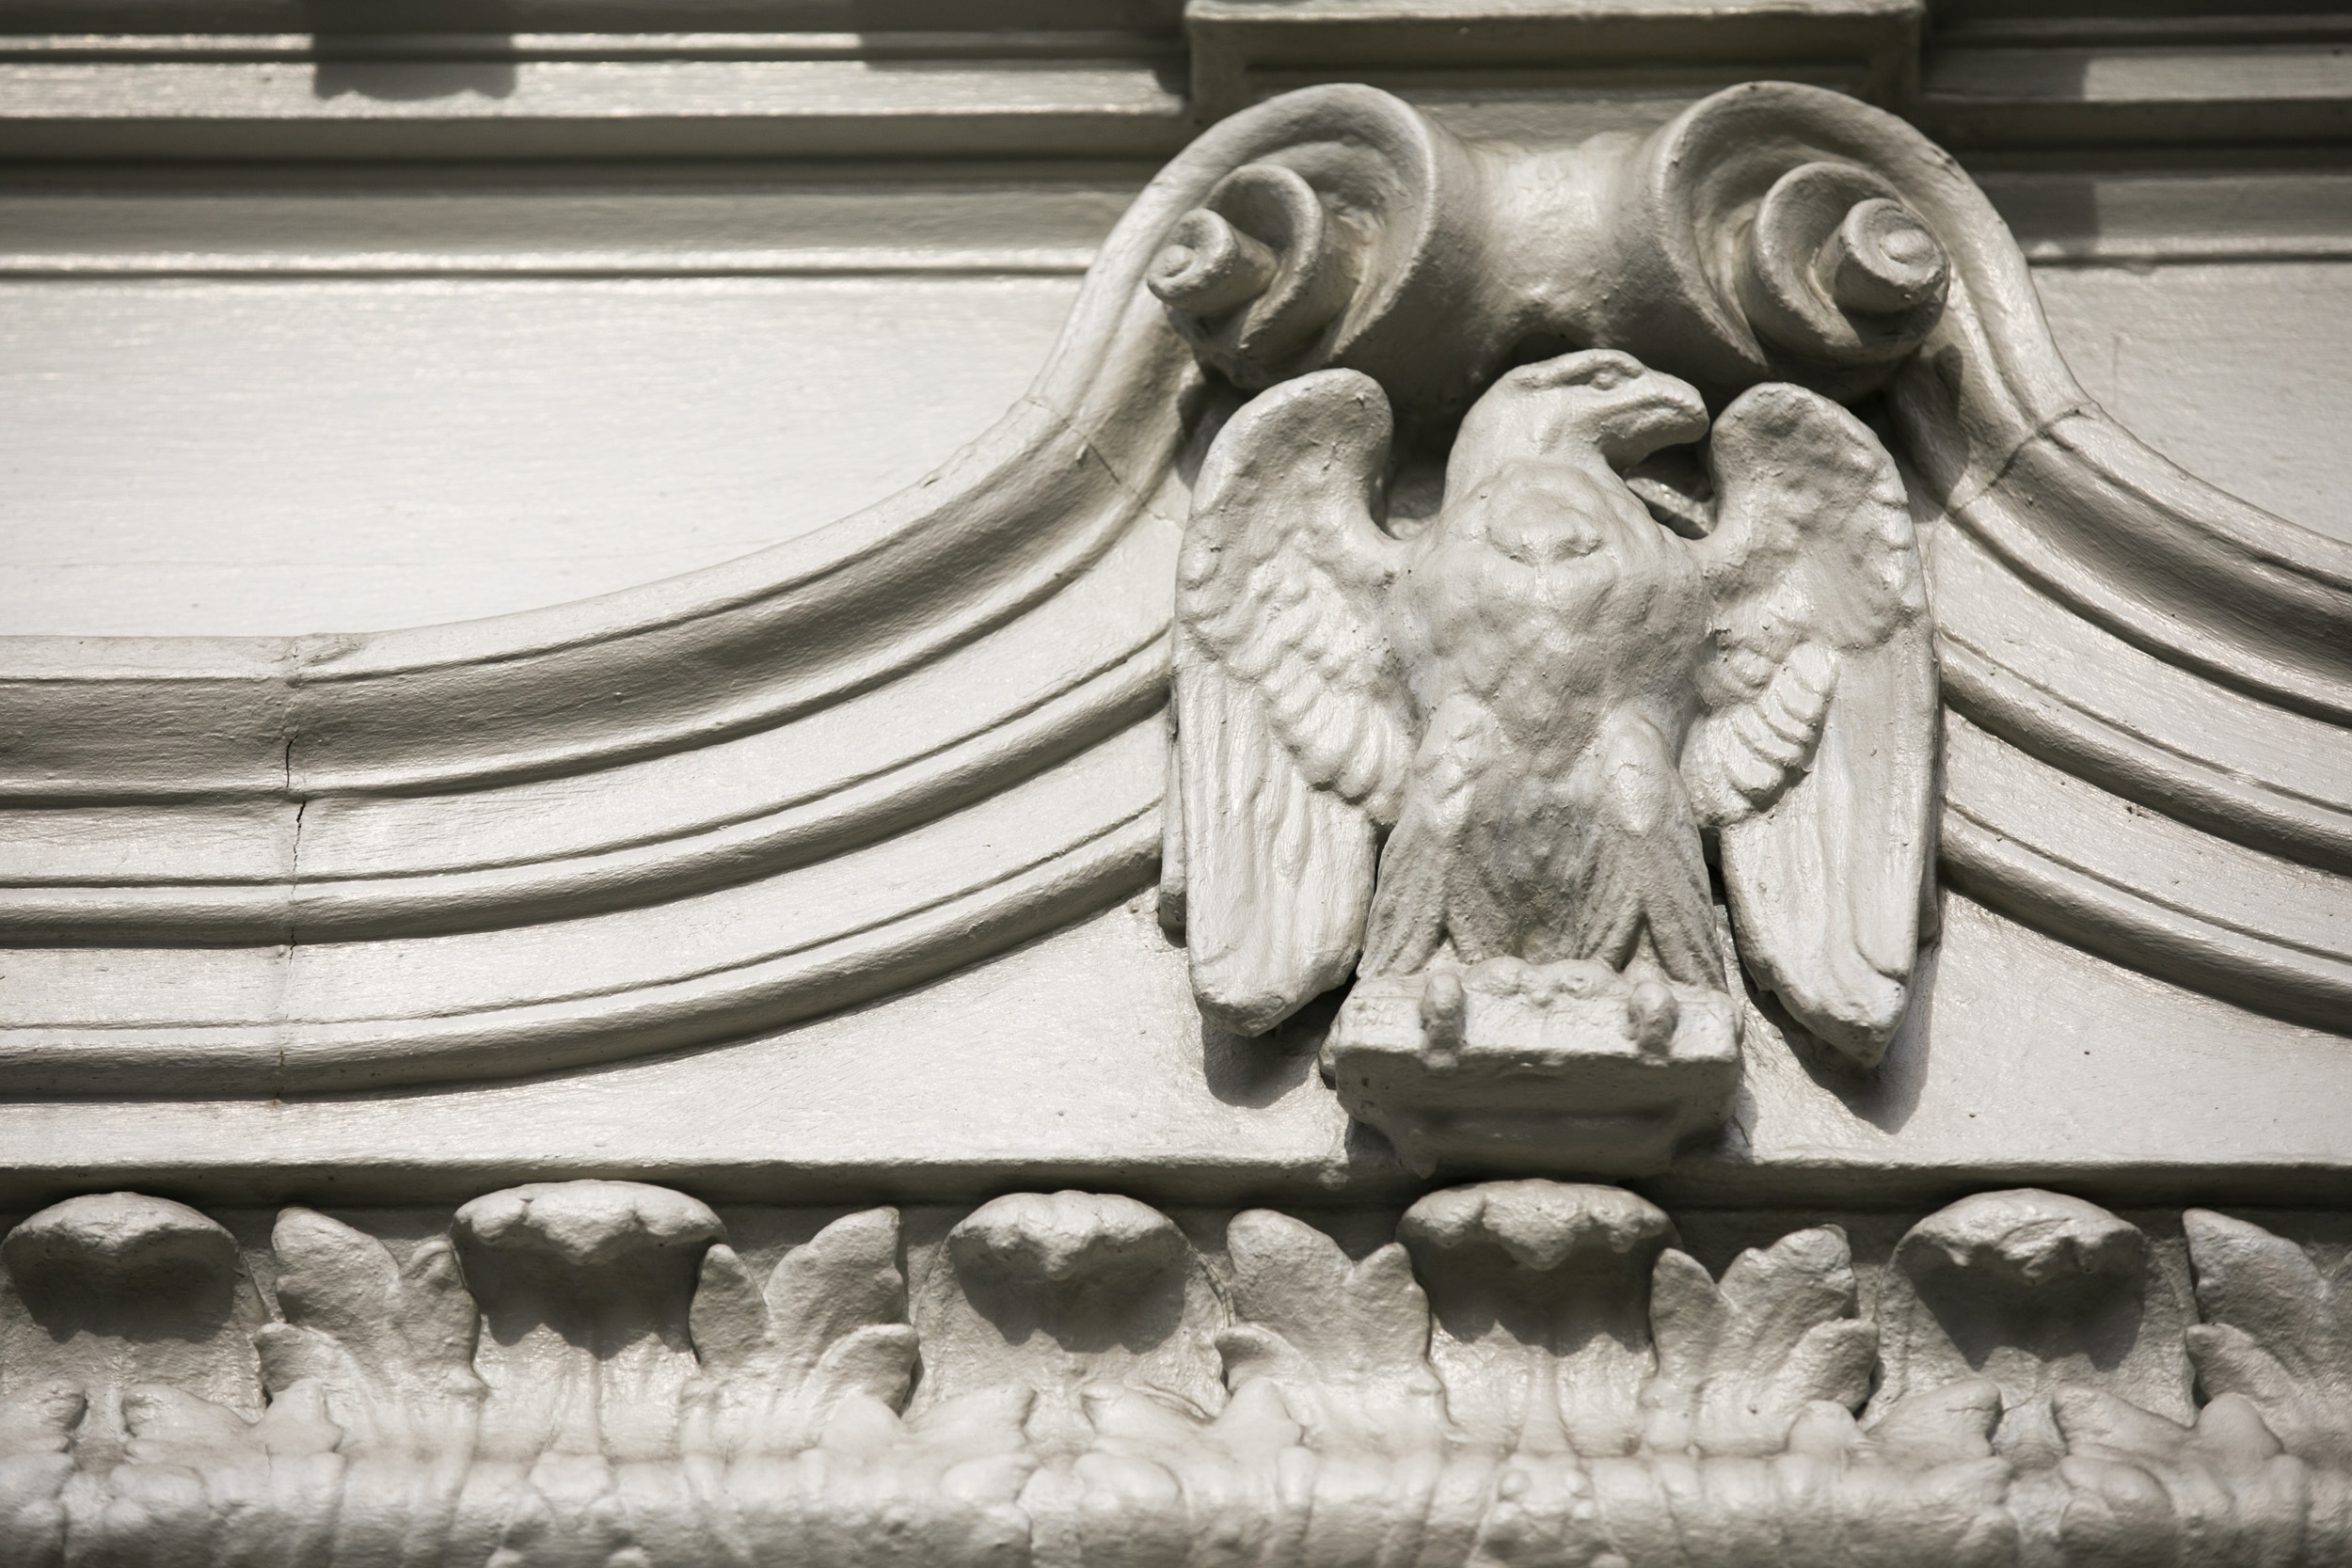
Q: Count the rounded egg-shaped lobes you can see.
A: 5